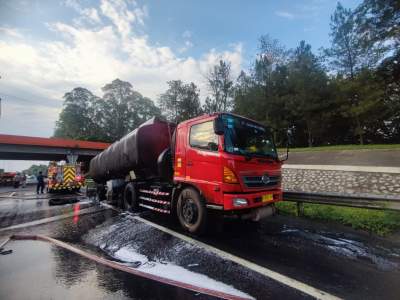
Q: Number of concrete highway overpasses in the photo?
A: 1